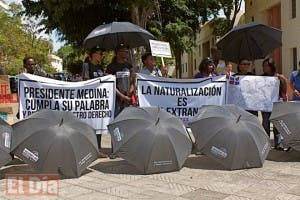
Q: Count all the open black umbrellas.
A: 7